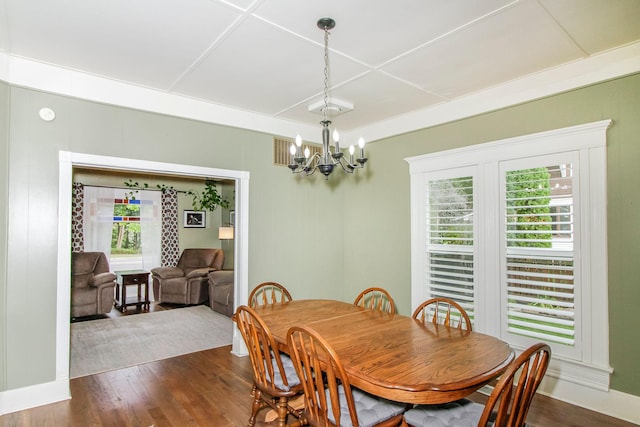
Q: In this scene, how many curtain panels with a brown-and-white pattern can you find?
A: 2